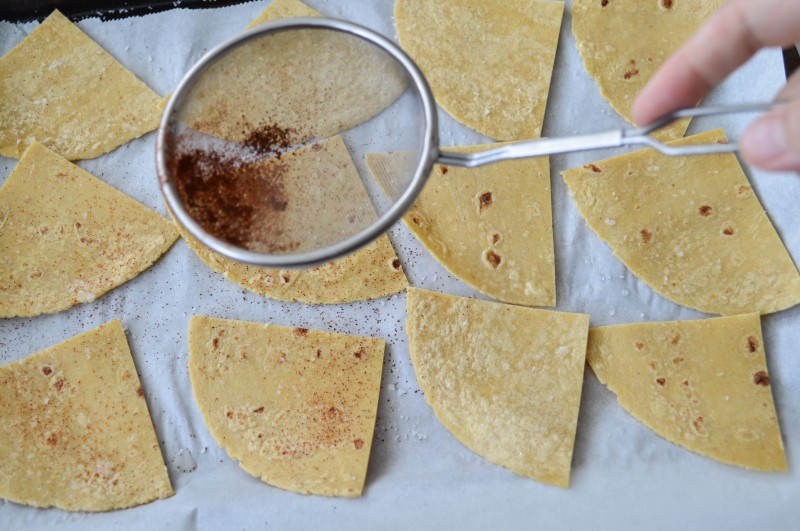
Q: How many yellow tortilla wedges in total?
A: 12